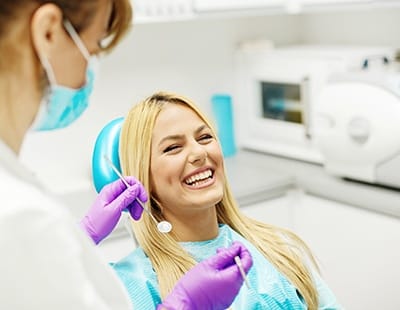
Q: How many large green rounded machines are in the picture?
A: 0